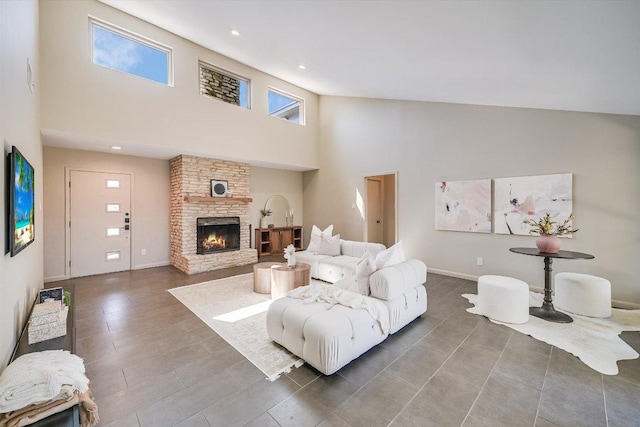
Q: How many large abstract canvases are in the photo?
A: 2